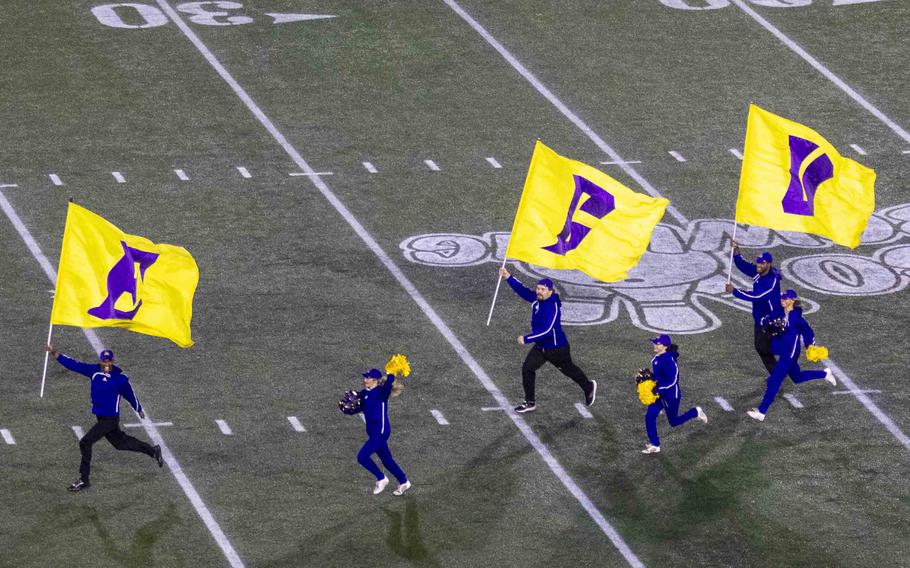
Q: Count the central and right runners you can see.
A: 5